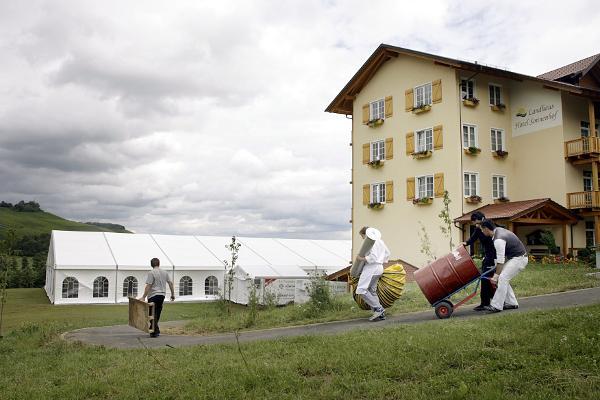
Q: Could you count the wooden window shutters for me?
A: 12